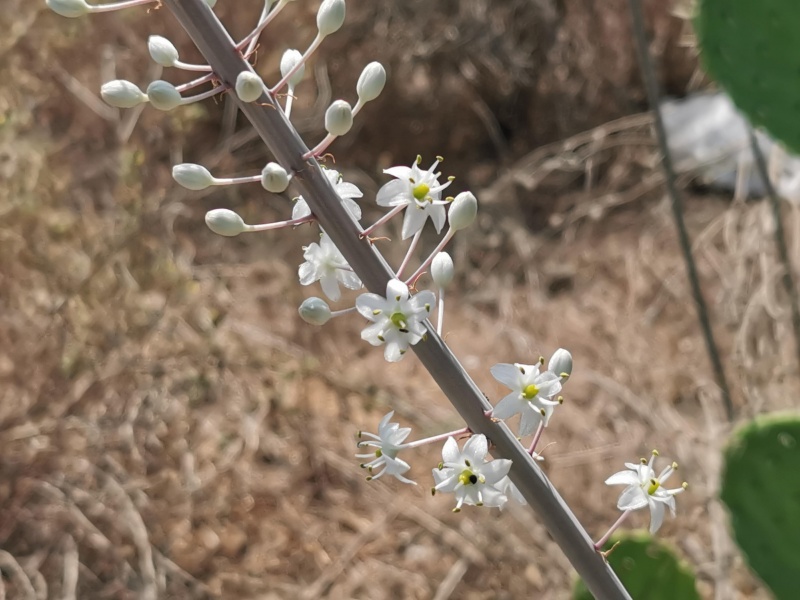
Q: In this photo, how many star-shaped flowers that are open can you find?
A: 8